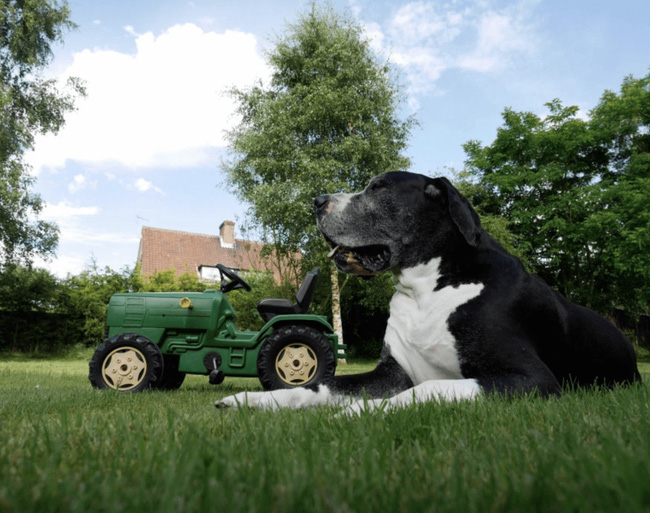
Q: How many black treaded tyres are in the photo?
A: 3